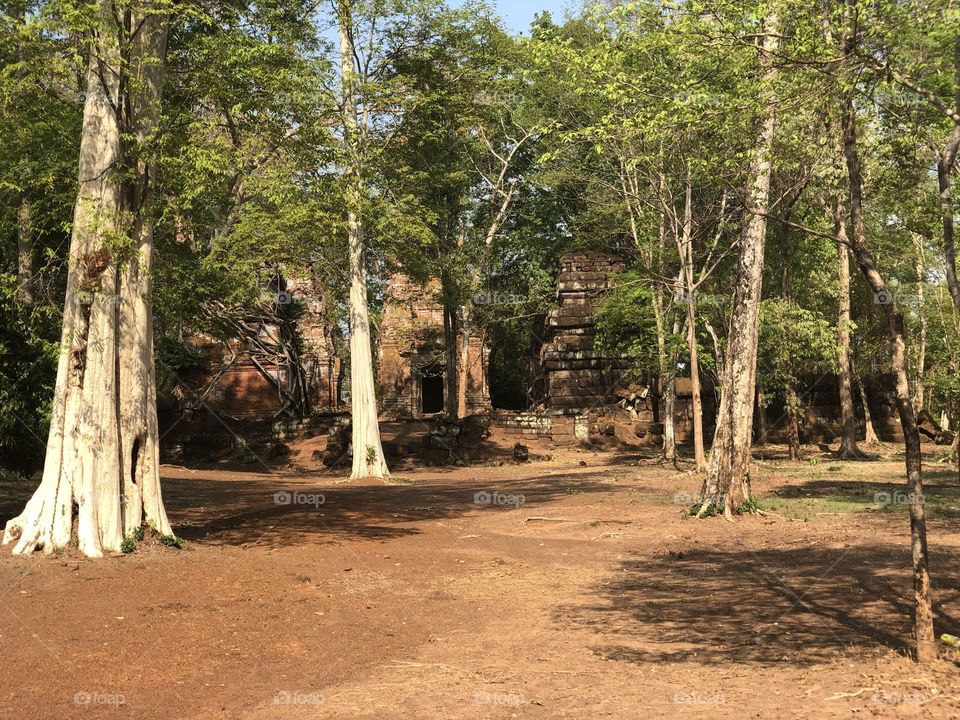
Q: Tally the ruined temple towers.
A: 3